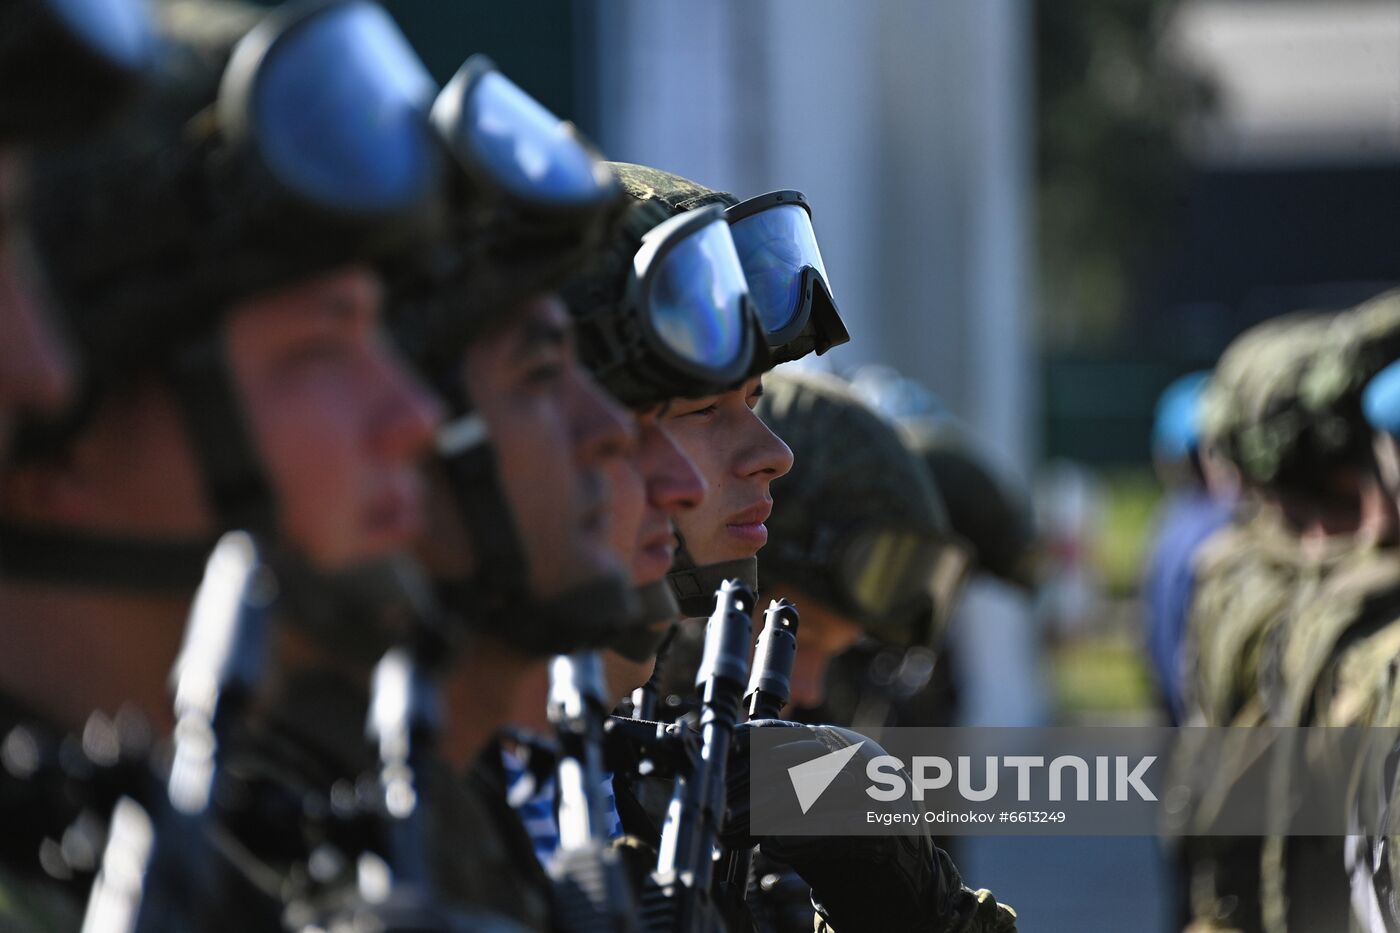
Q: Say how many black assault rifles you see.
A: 5